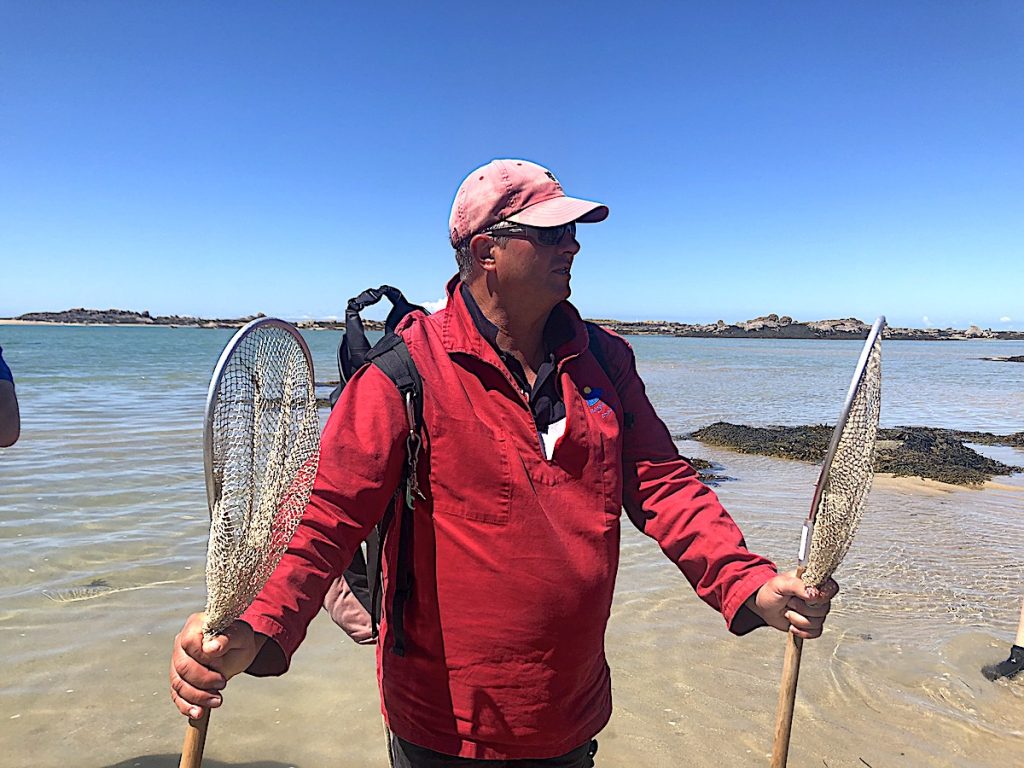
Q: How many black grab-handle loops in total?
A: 1